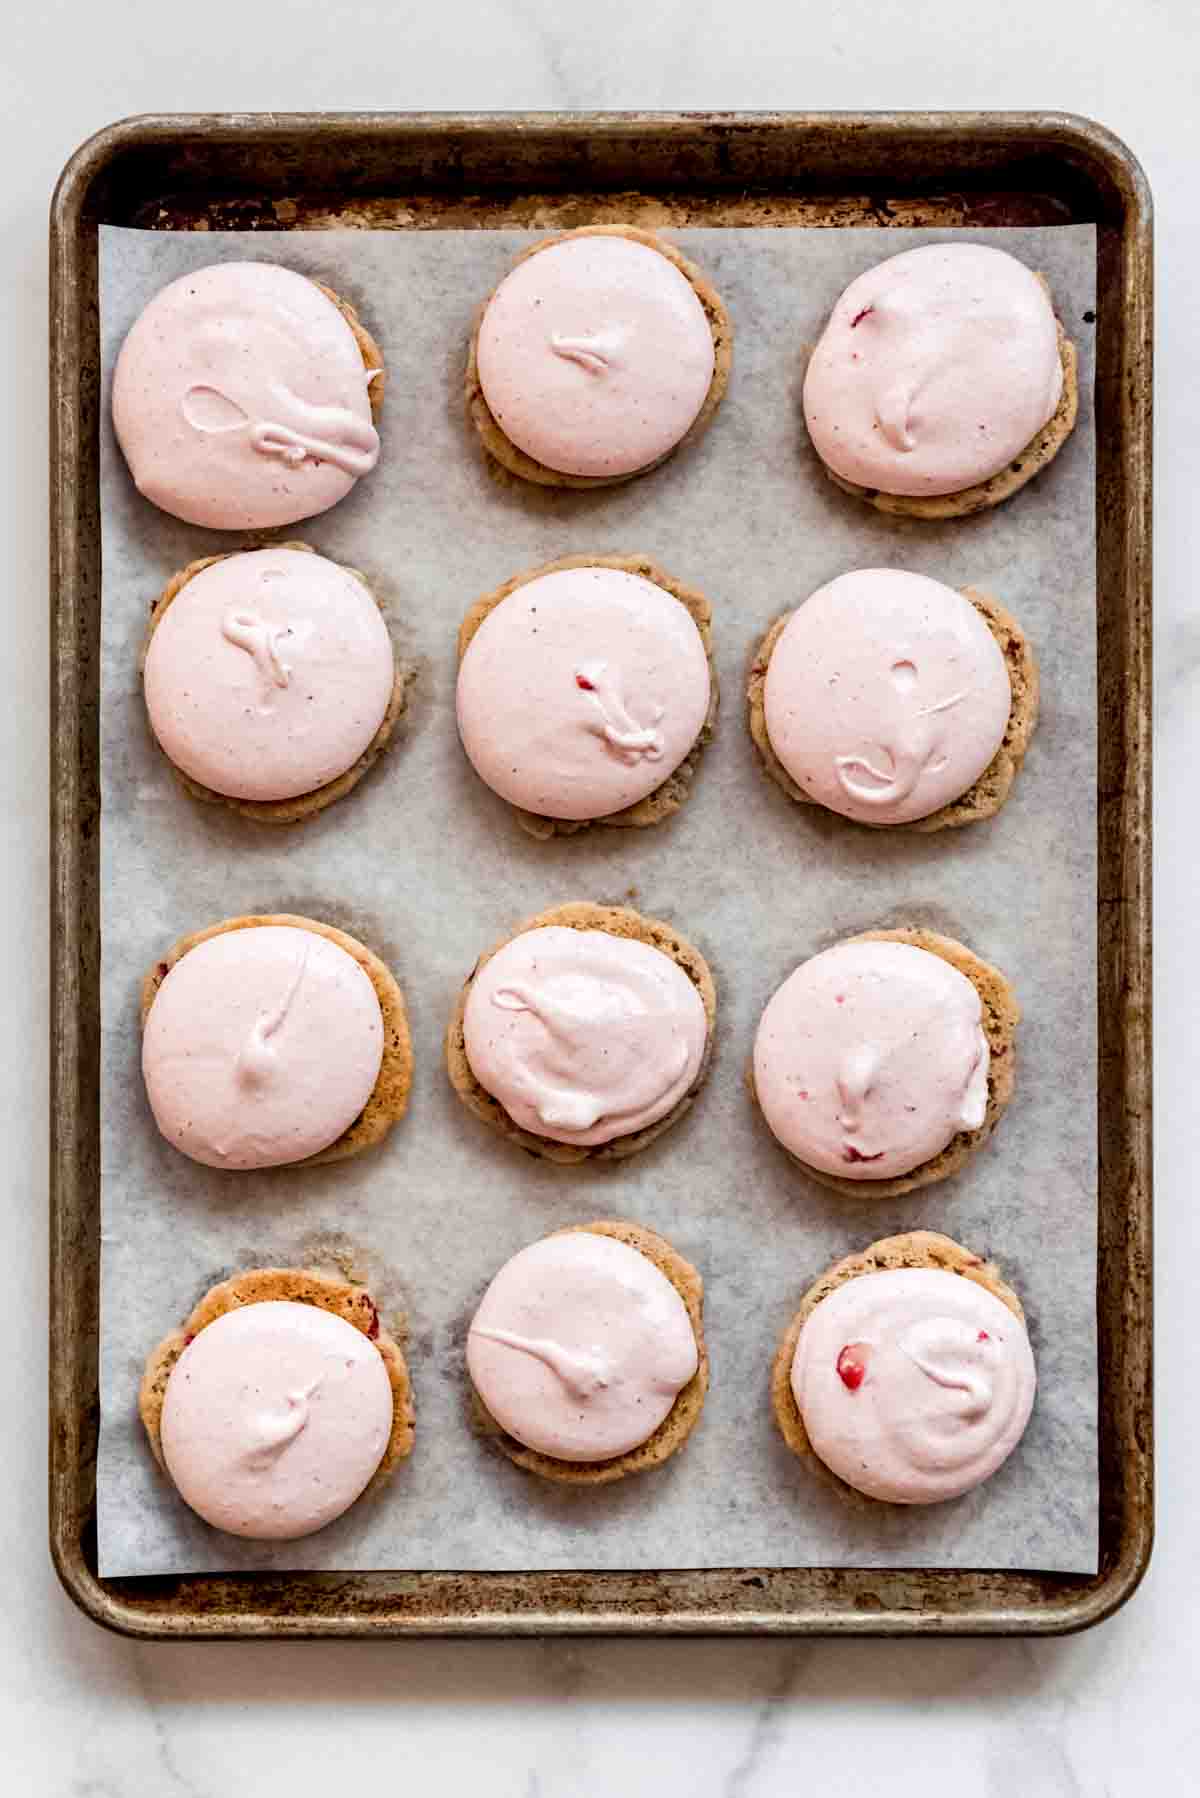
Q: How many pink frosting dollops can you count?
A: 12